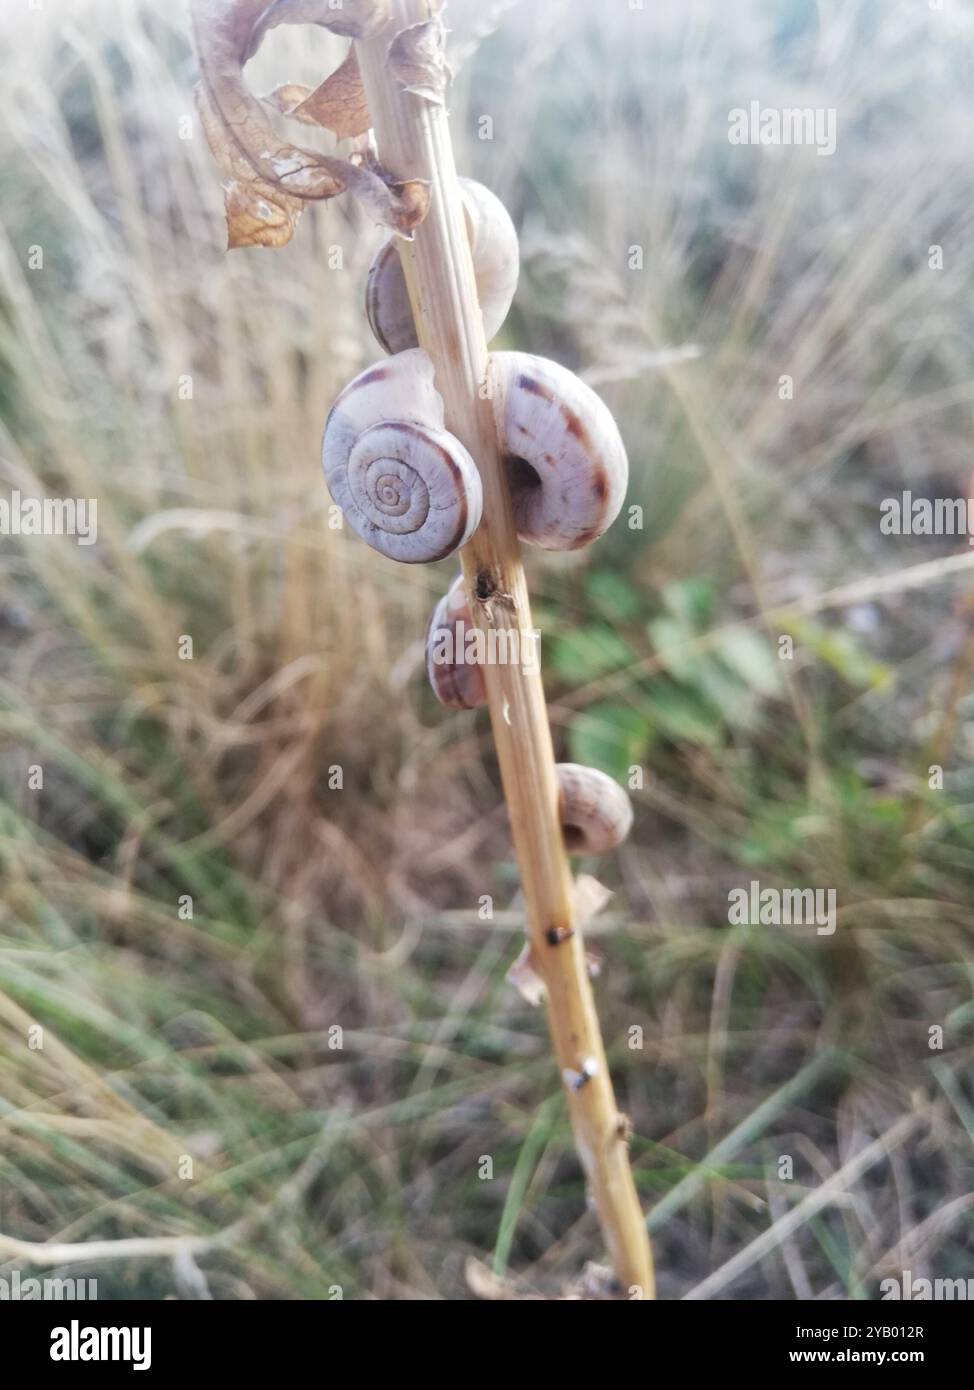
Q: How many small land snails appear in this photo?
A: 5